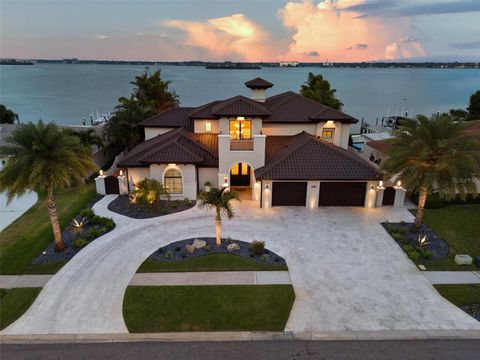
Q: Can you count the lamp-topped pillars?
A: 4